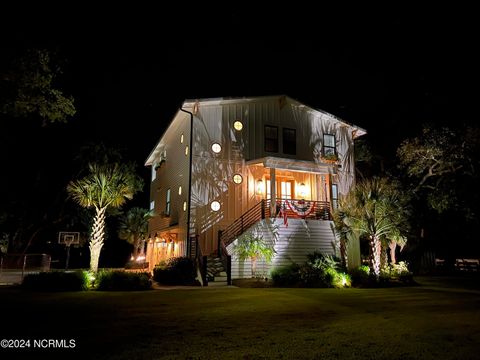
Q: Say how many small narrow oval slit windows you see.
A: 4